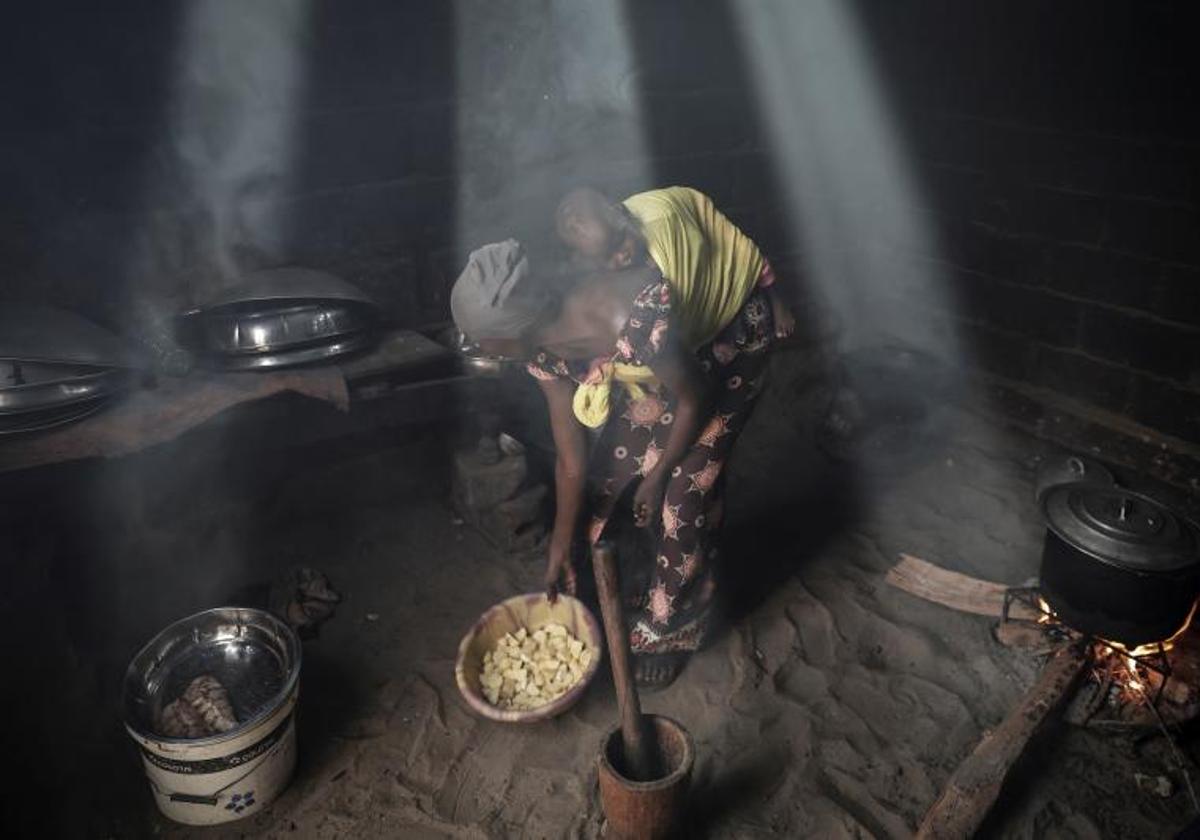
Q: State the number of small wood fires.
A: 1